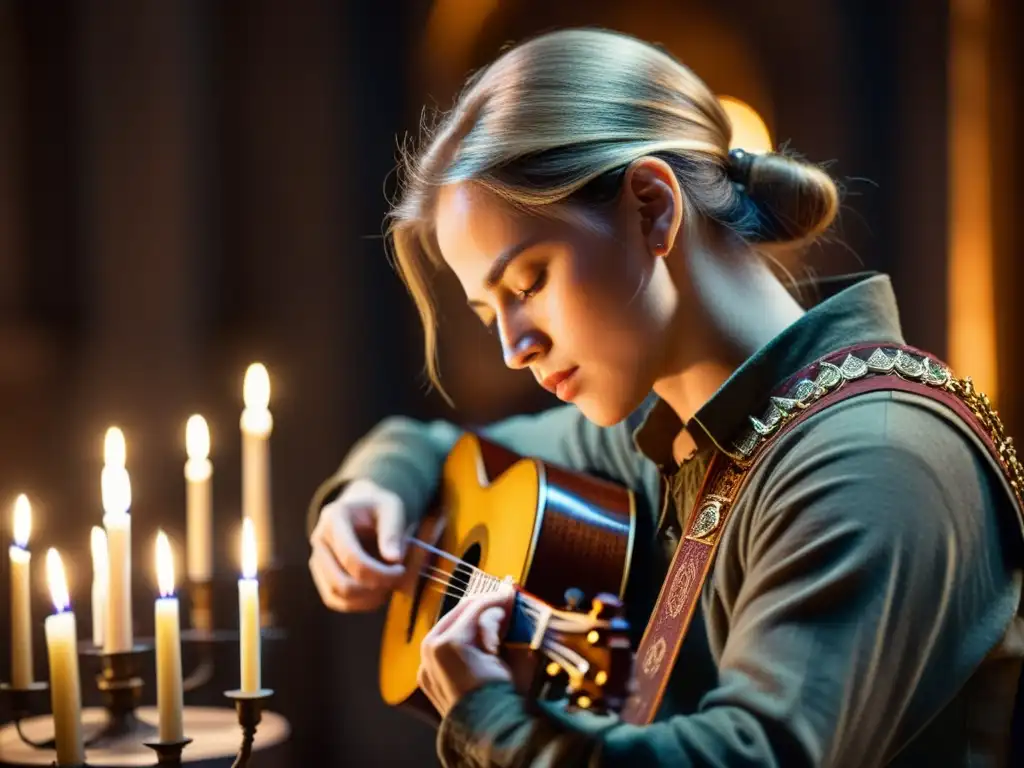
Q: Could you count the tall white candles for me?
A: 8